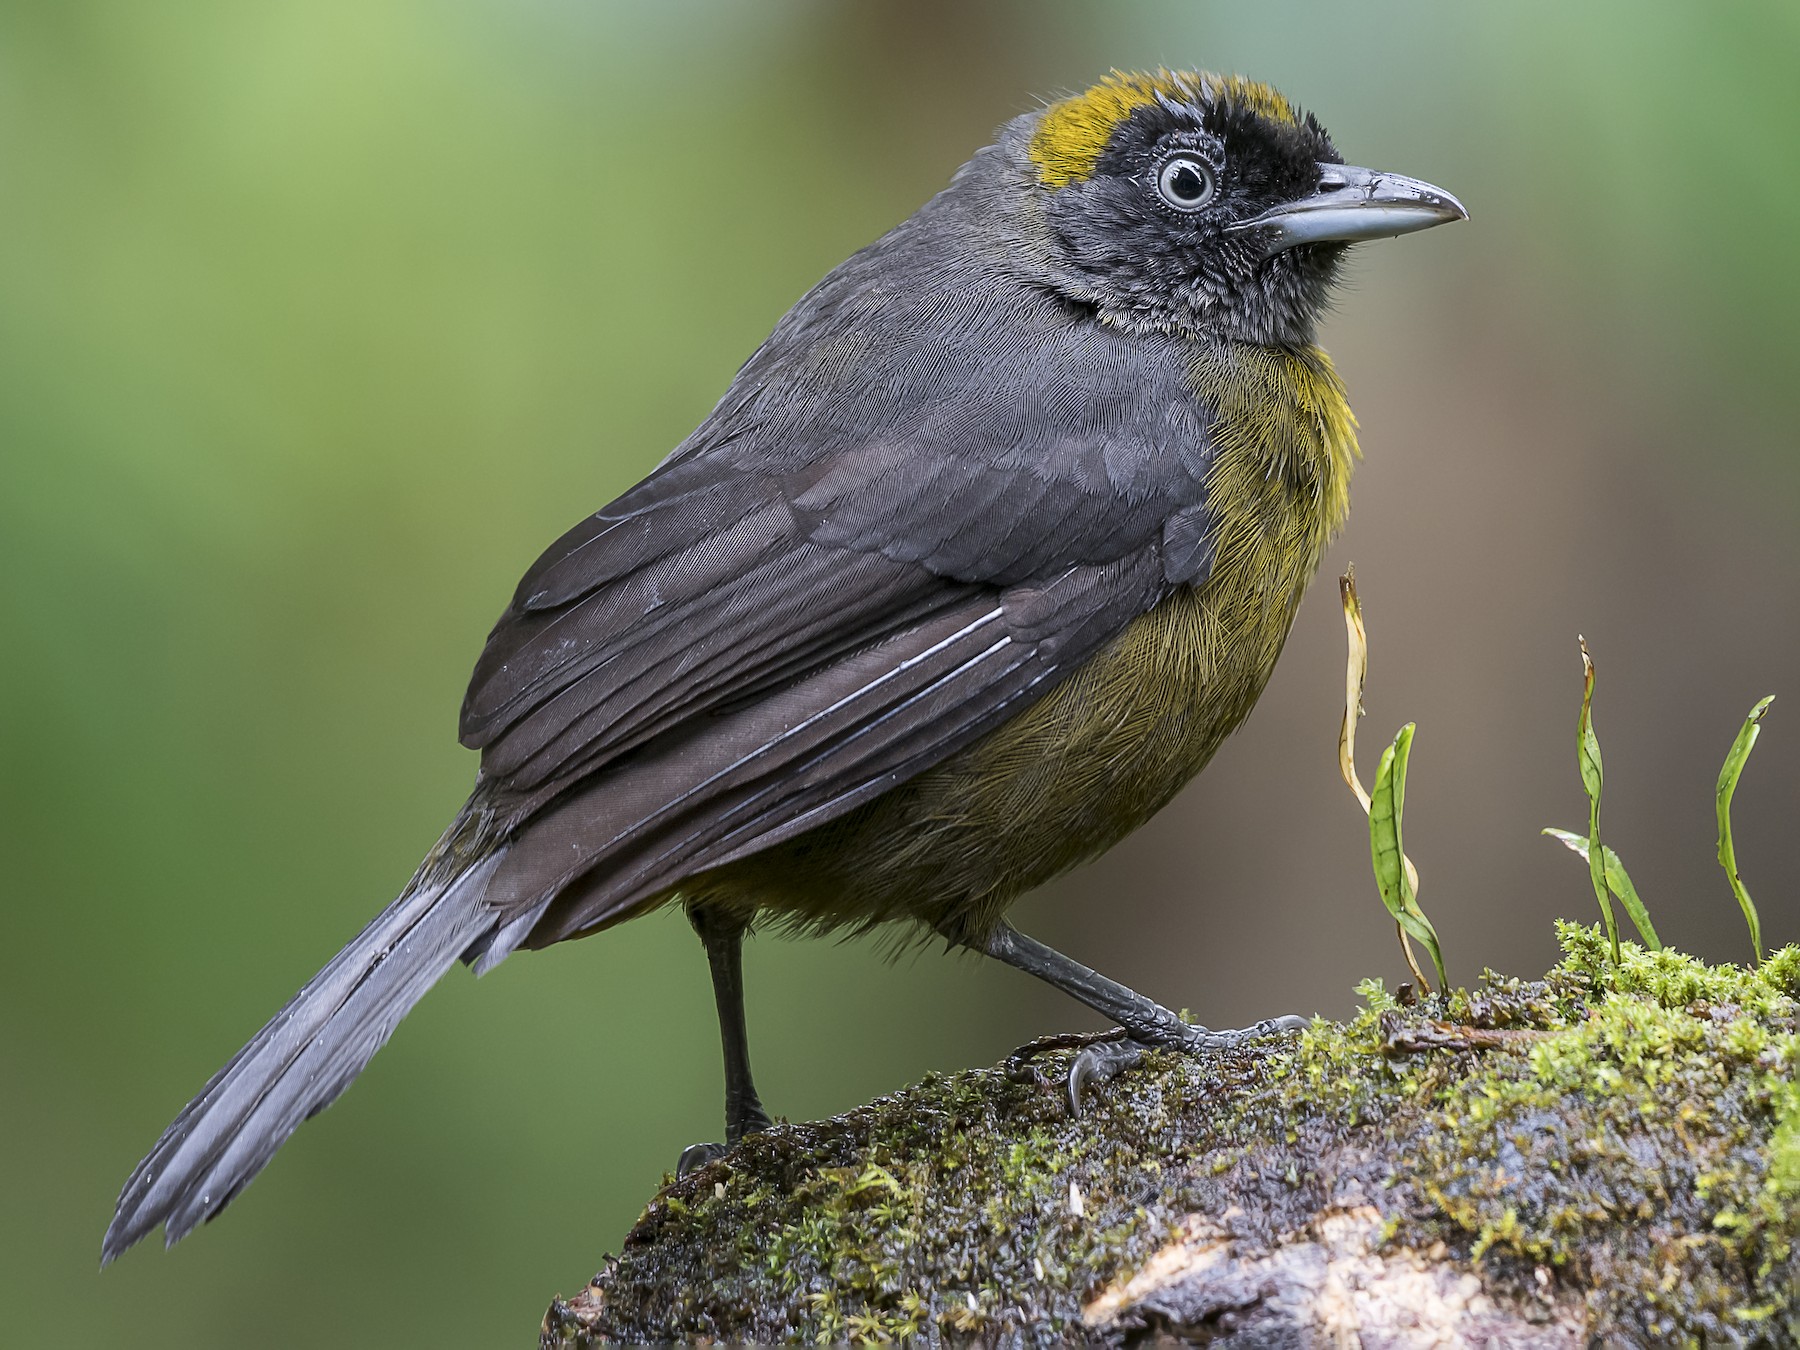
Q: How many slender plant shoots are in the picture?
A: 5